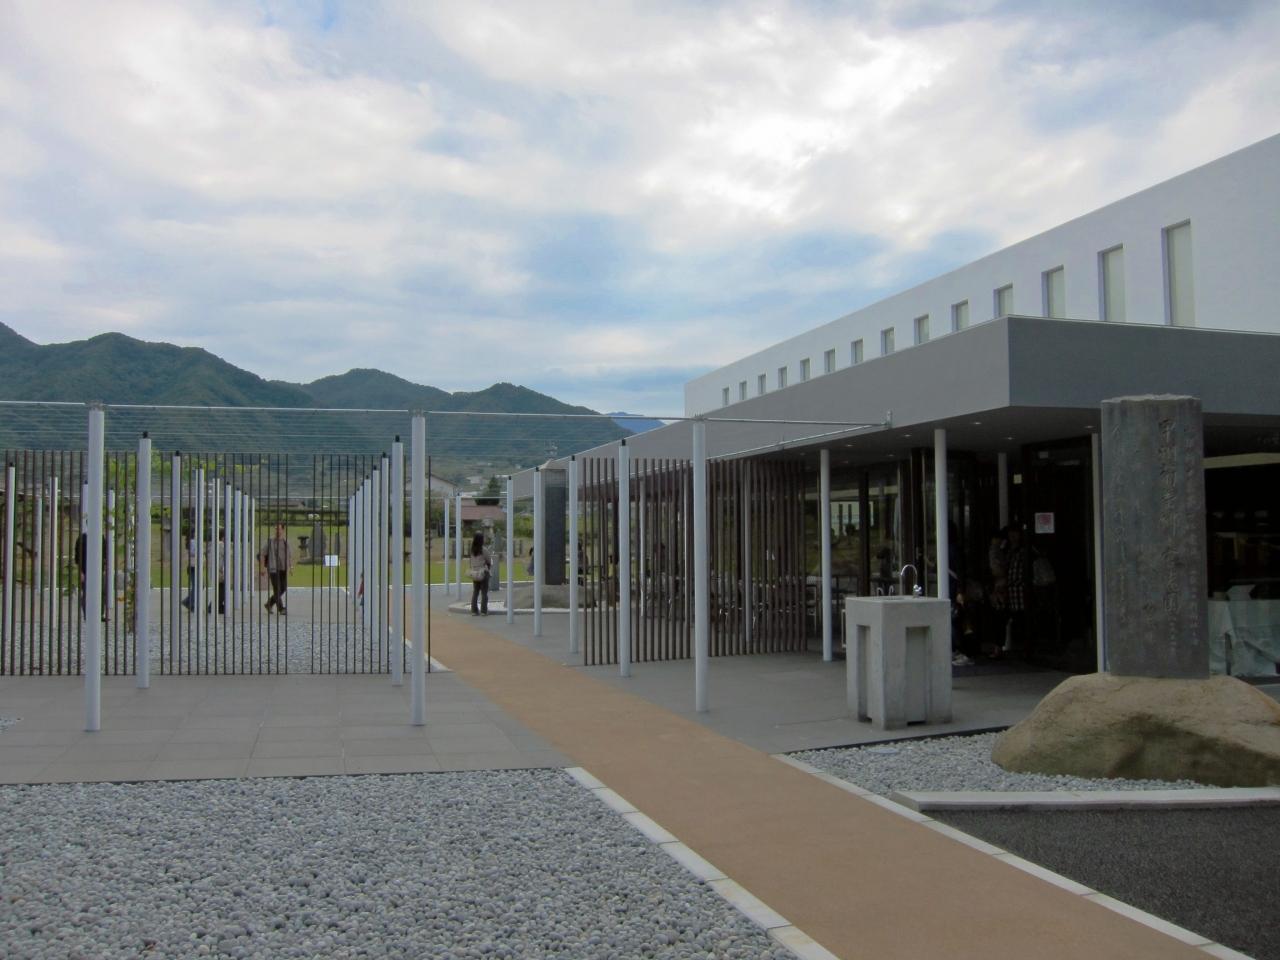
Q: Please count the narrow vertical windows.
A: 14